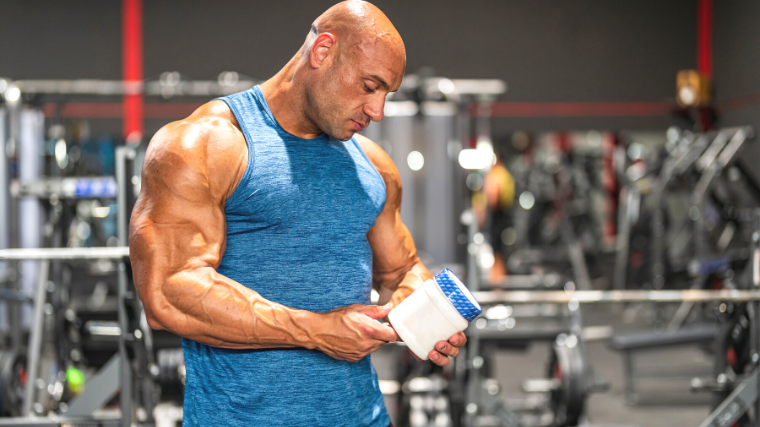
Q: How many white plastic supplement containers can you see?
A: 1